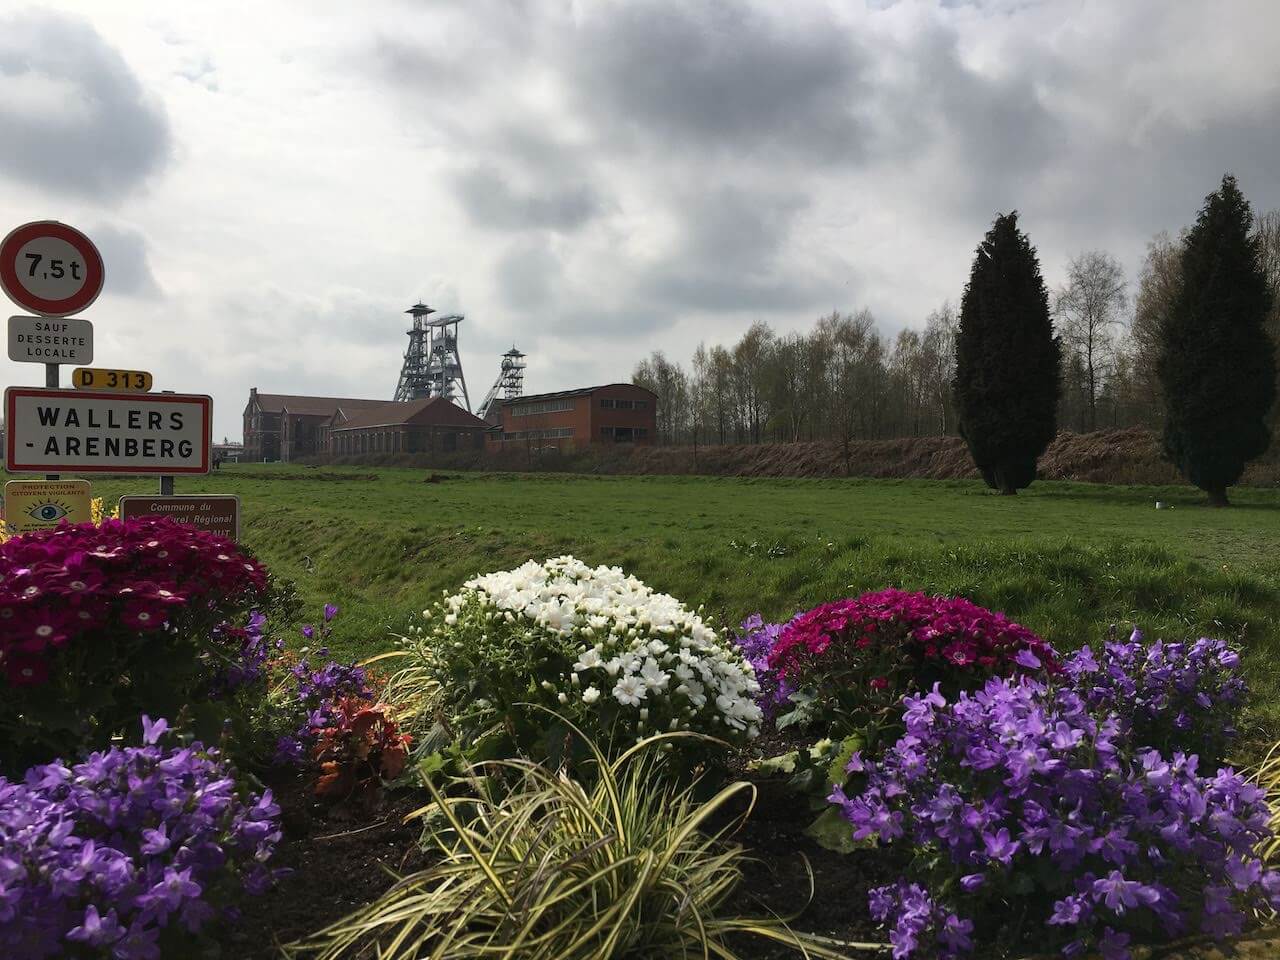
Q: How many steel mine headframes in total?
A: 3